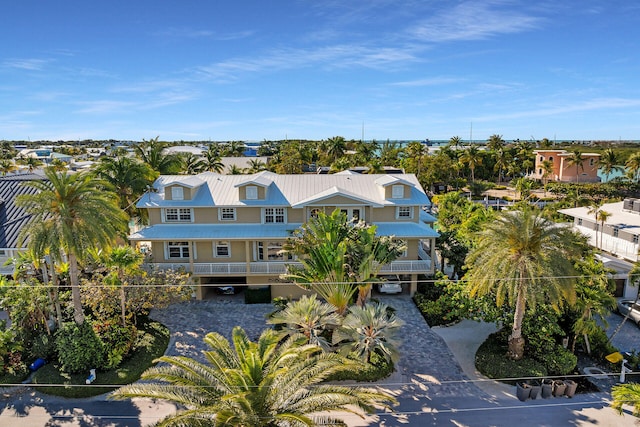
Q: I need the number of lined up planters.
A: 5